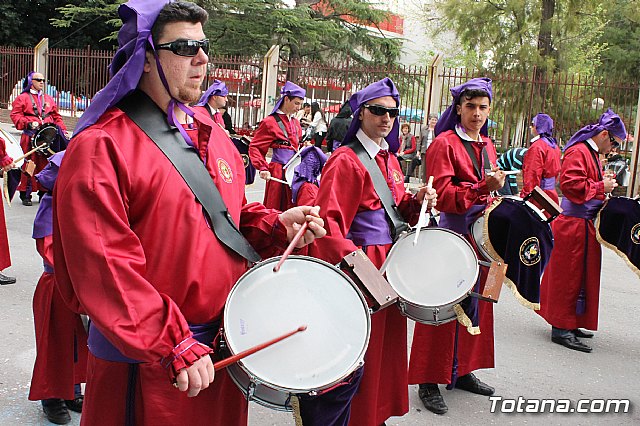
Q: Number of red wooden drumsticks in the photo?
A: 2